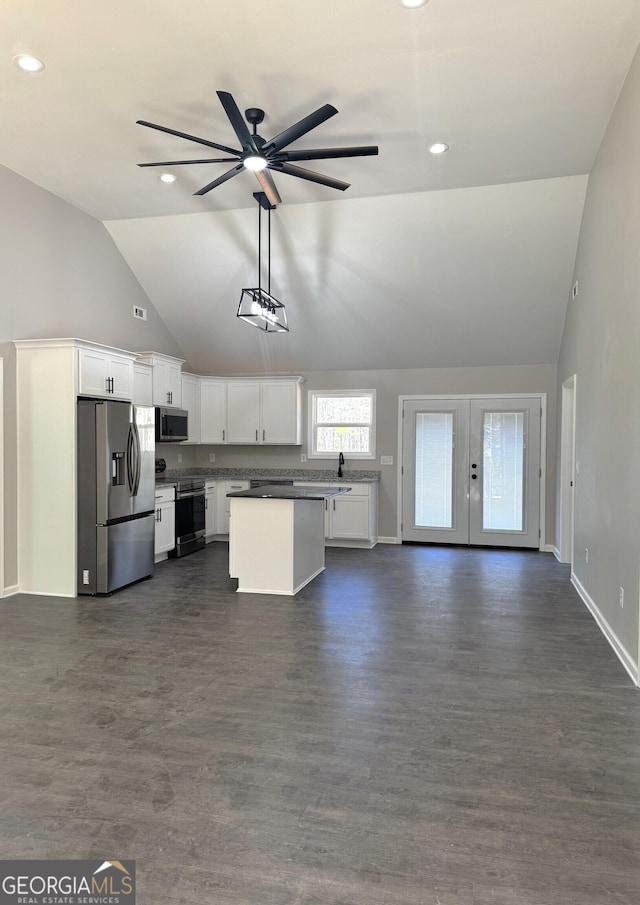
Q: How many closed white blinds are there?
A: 2